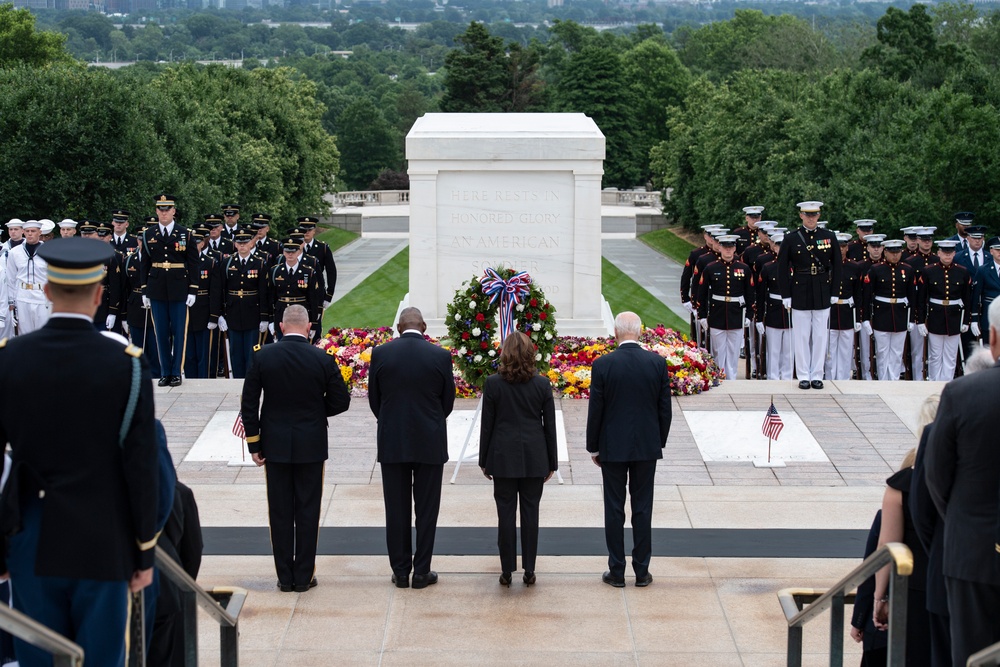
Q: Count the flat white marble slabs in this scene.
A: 3